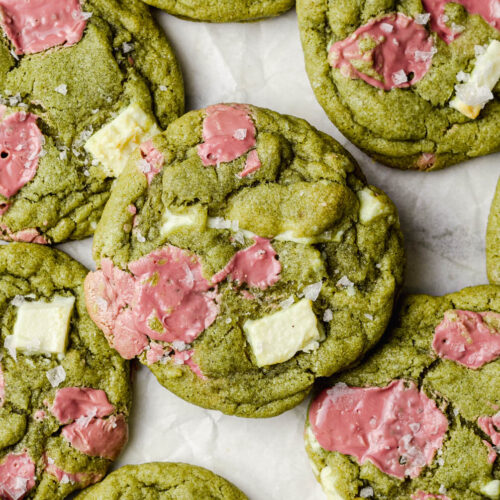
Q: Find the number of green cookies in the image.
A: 8